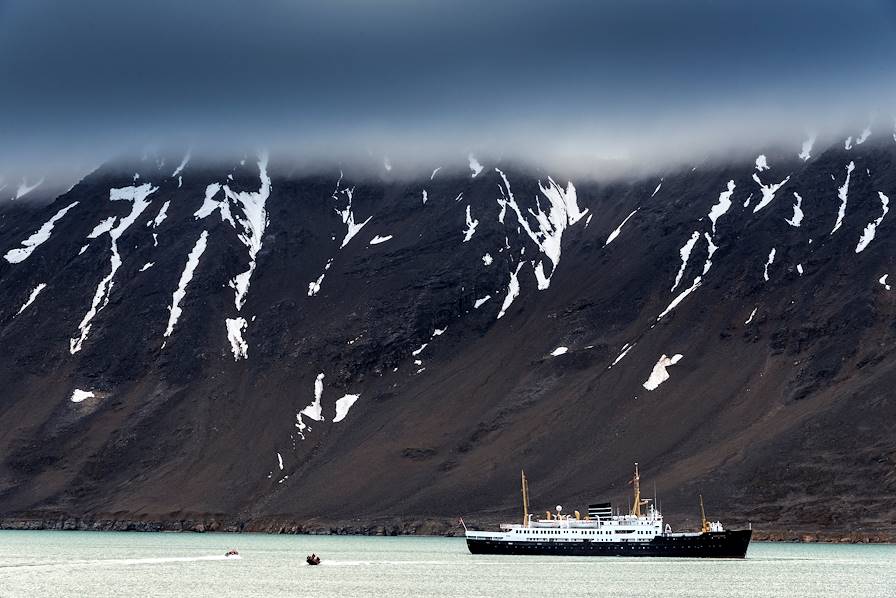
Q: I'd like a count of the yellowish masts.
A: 3